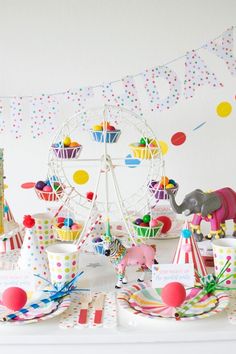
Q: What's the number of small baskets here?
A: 8